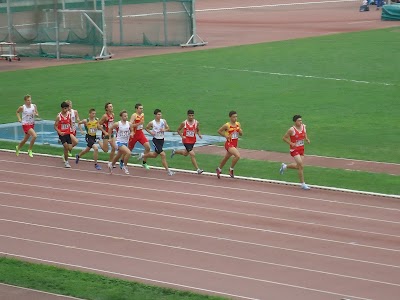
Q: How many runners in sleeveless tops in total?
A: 11